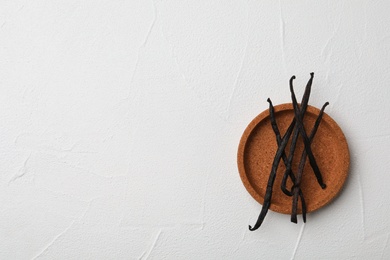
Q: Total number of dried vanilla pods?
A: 5